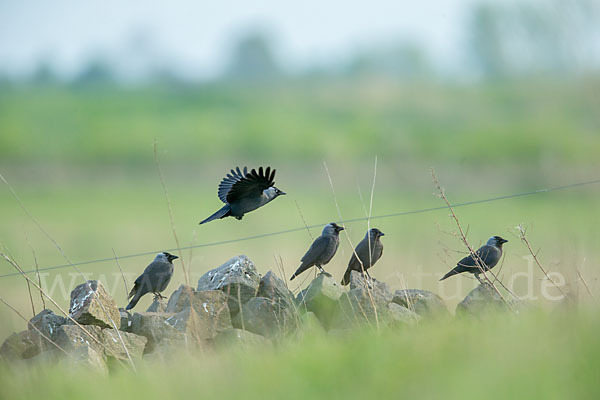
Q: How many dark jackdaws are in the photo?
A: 5